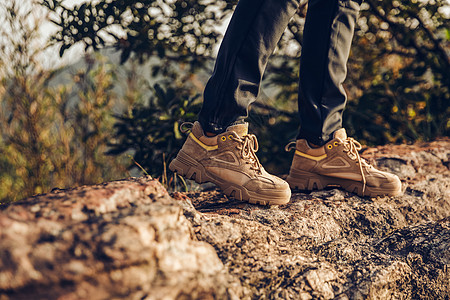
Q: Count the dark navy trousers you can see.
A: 1